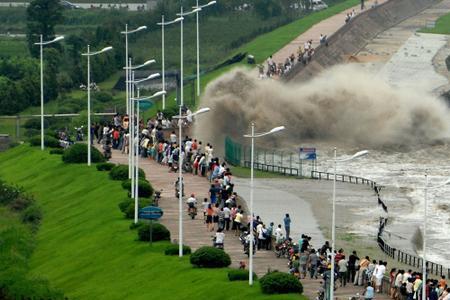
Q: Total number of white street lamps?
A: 13